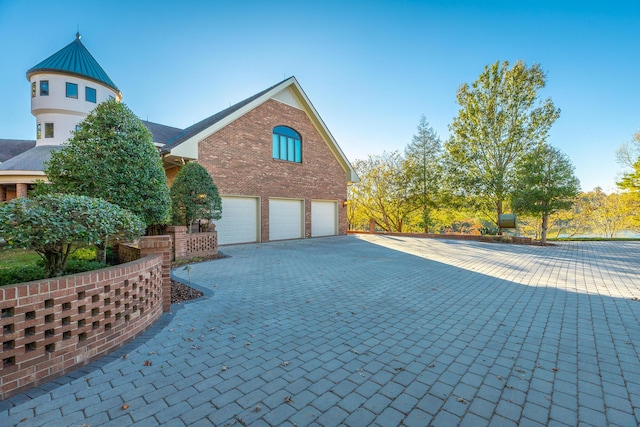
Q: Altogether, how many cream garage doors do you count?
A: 3